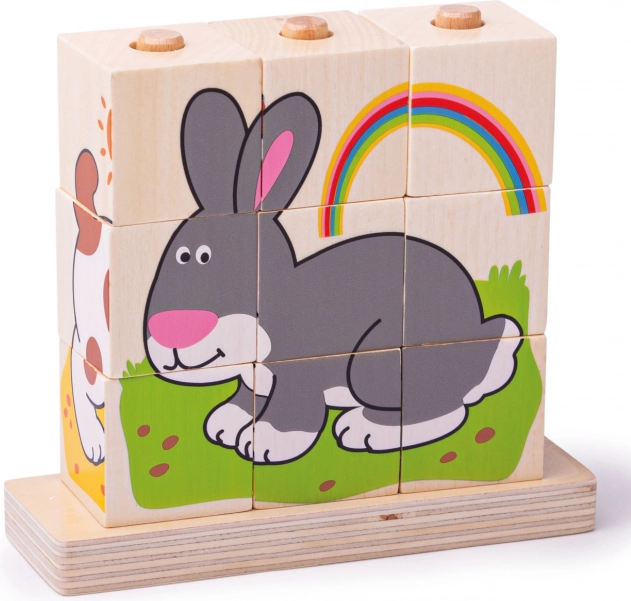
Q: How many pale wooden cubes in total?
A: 9